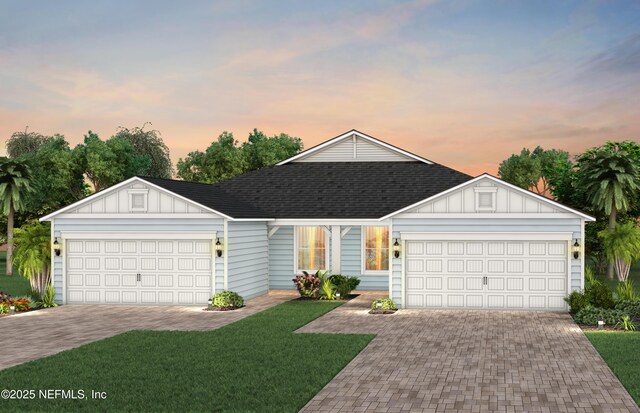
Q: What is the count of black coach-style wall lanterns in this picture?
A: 4